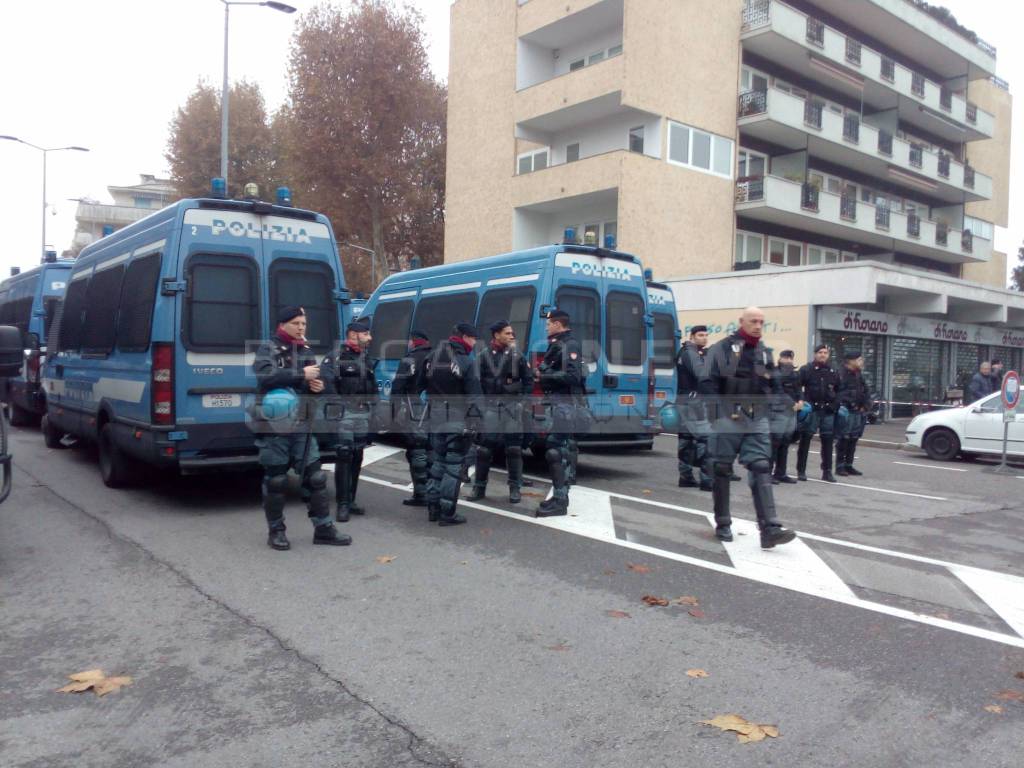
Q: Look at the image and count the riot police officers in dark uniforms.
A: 11